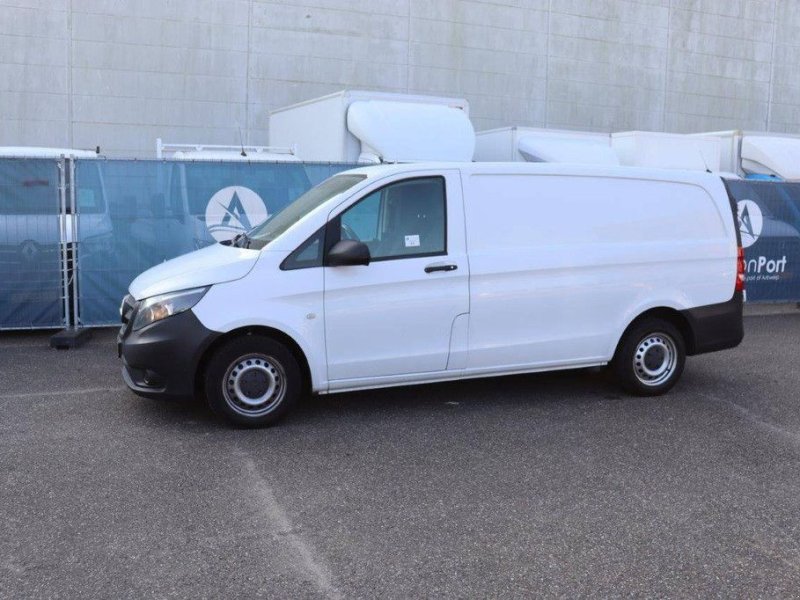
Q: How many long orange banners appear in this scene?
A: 0